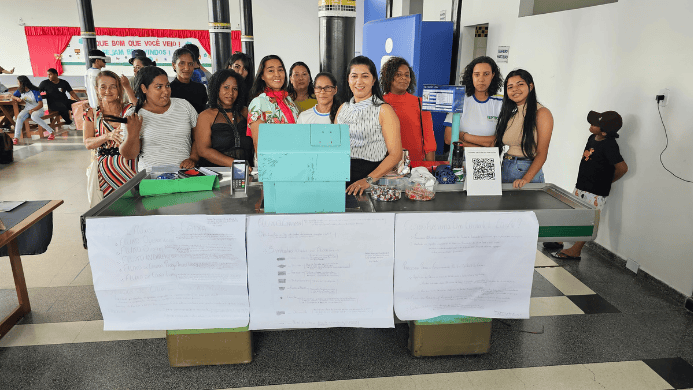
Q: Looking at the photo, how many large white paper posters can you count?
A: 3